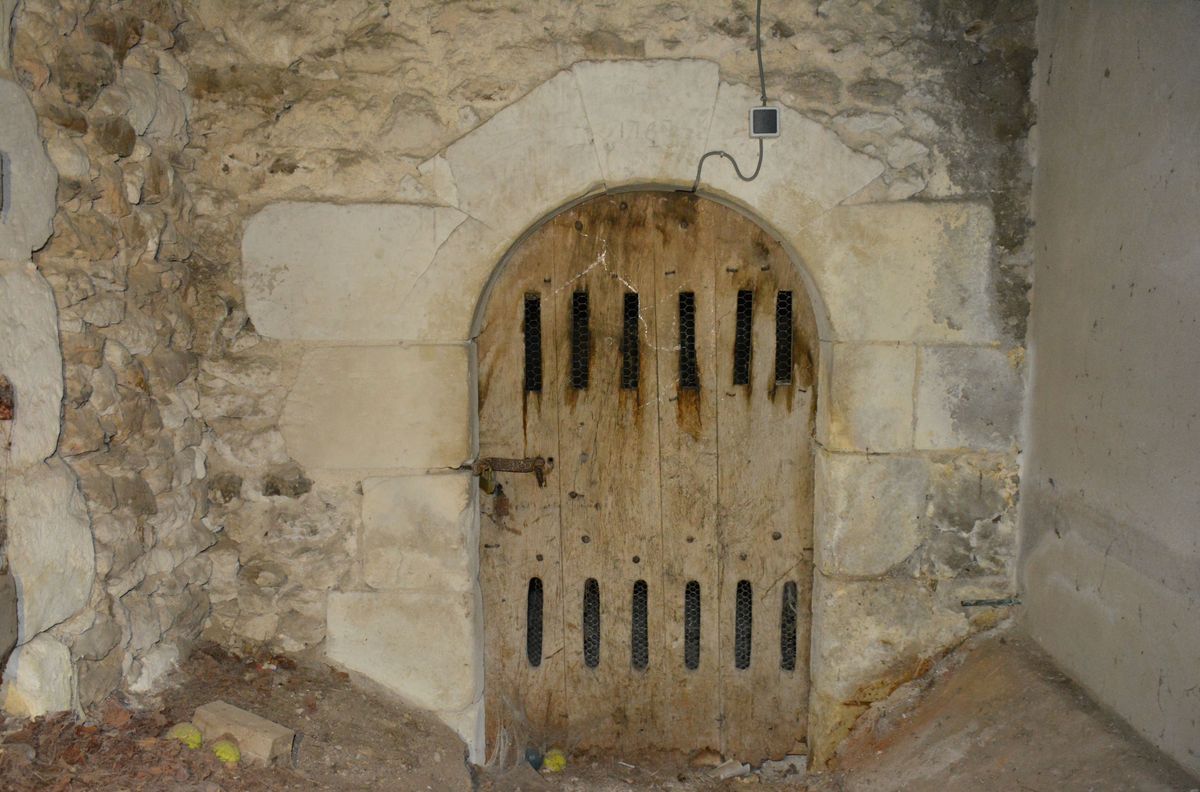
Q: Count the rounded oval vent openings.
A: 6